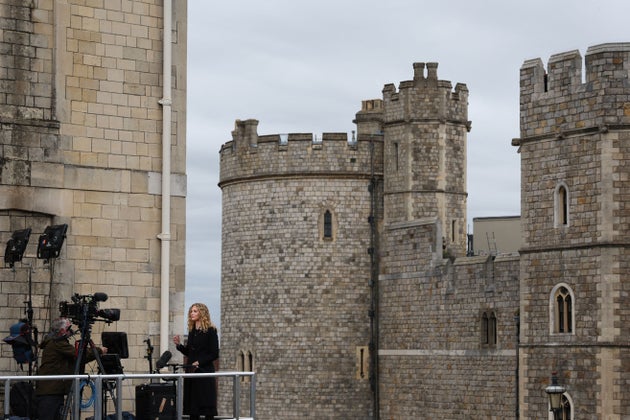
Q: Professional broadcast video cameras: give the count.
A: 1